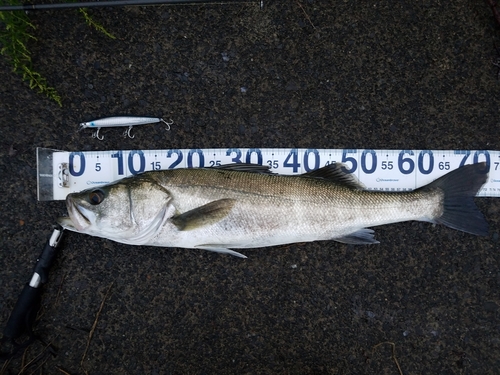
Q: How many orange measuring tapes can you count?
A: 0